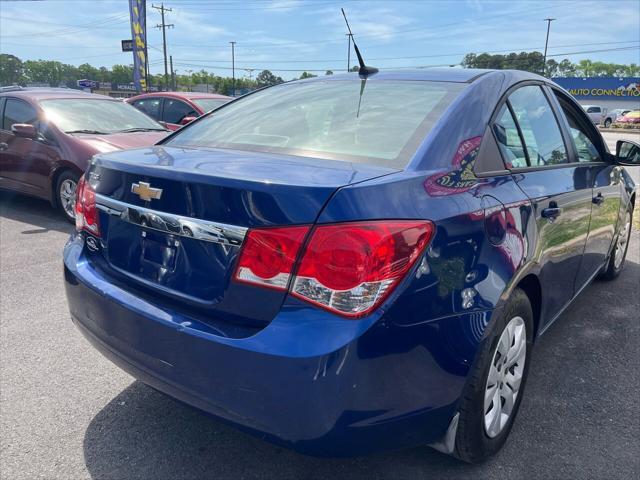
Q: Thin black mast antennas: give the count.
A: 1